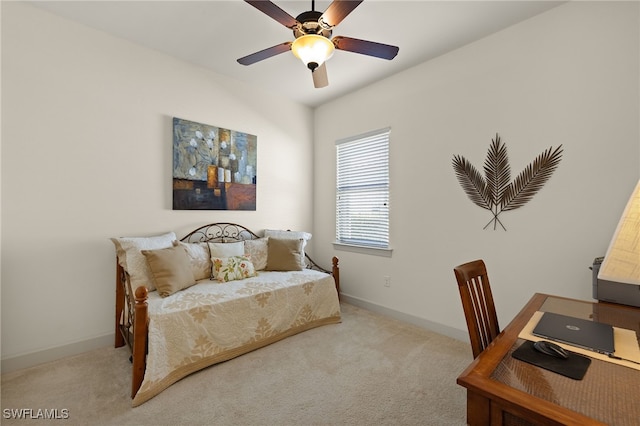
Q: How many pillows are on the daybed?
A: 8